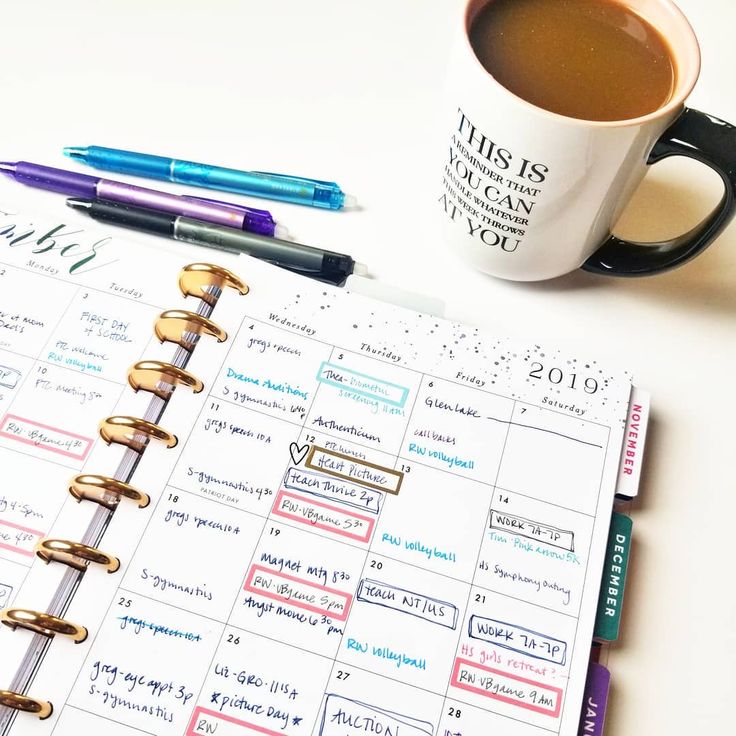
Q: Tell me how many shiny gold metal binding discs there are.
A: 8